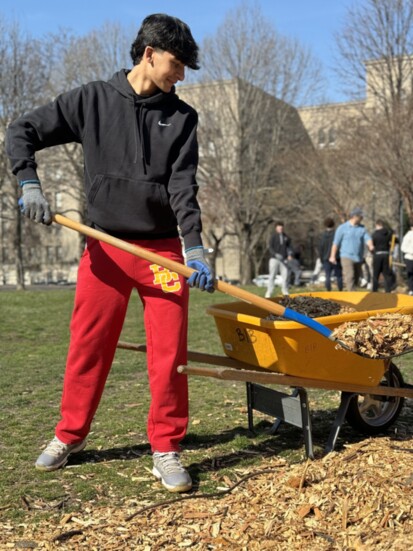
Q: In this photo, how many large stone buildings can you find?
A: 2